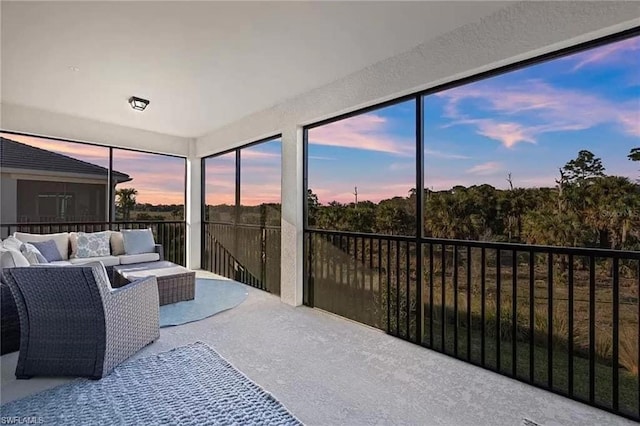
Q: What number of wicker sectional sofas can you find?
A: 1